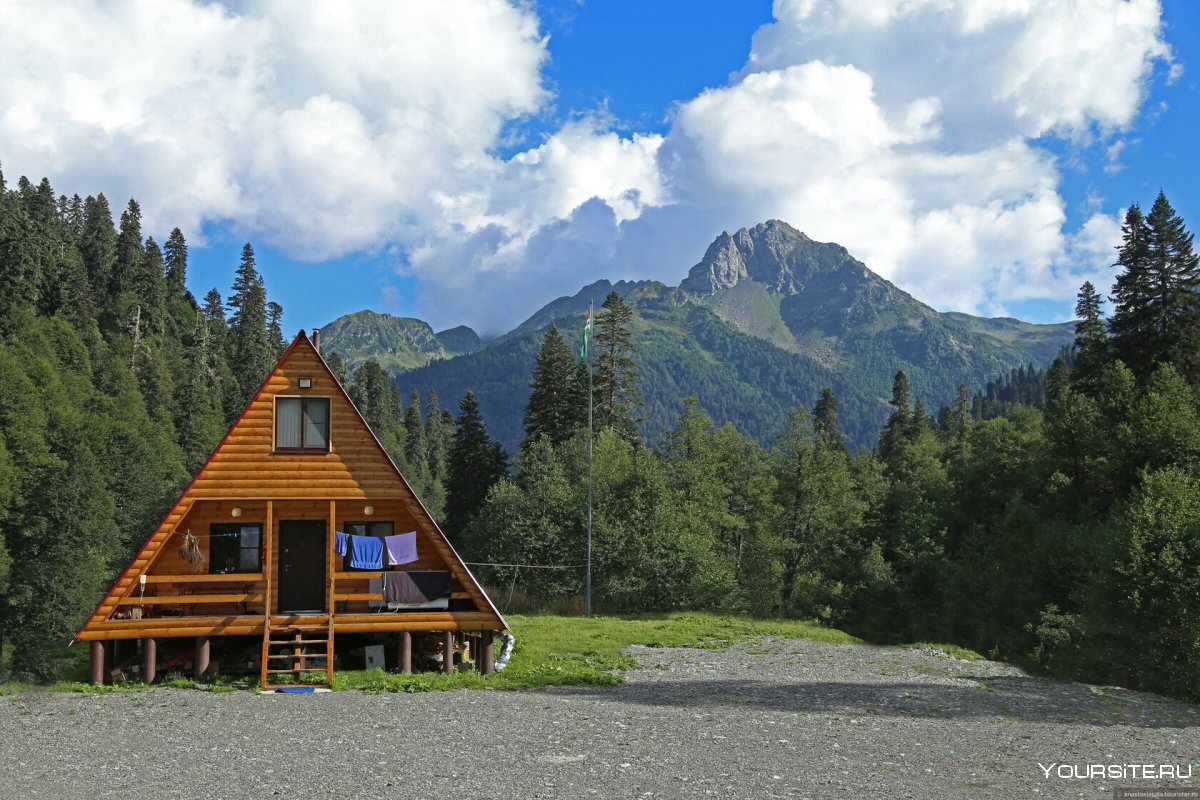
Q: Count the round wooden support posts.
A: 6